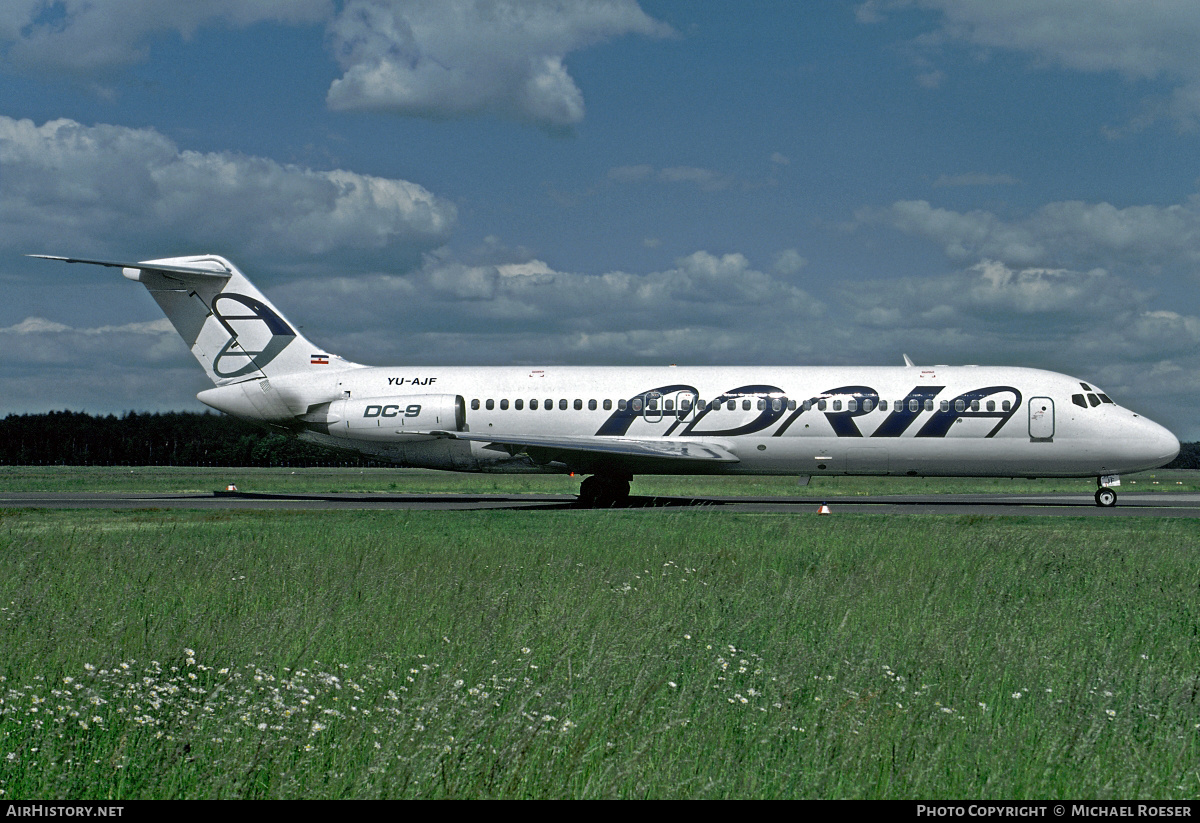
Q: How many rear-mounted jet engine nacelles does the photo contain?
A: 1